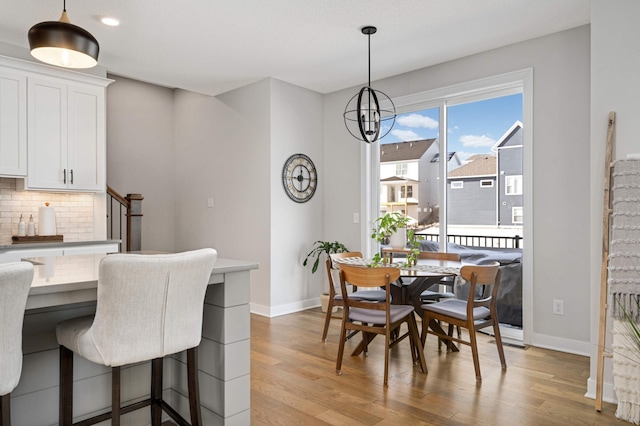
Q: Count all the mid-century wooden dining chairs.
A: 4